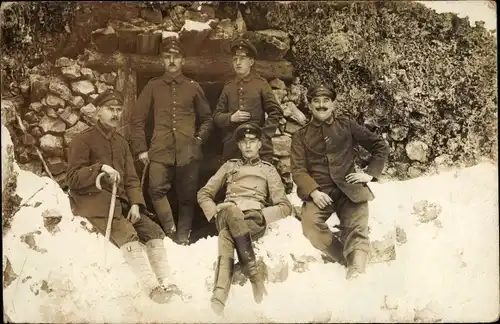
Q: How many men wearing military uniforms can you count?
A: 5